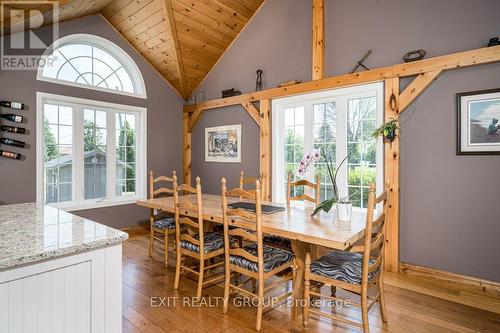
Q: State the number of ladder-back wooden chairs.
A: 6